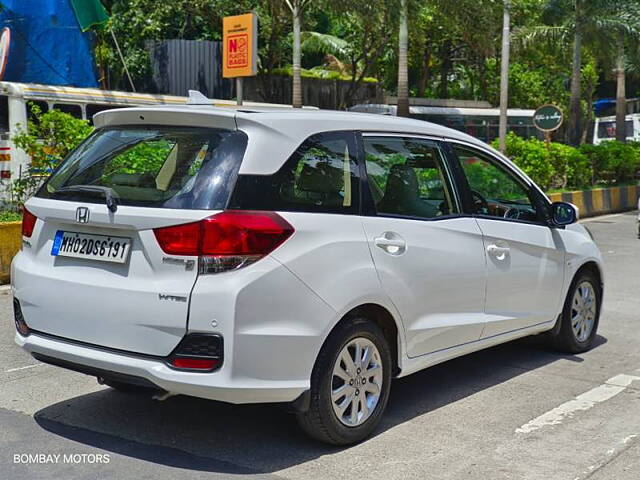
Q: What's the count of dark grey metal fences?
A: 1